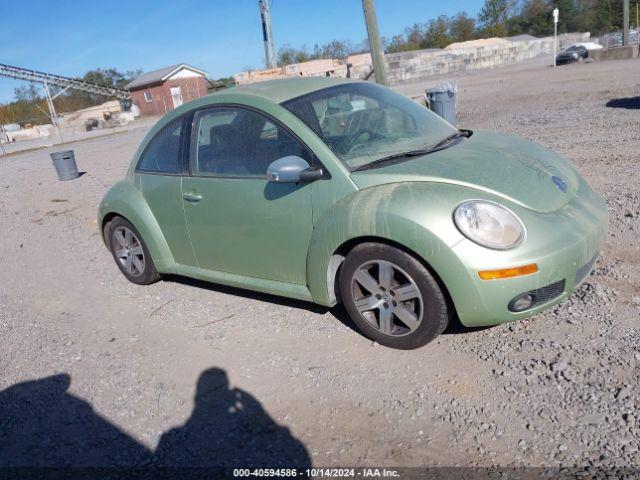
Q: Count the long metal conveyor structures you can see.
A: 1